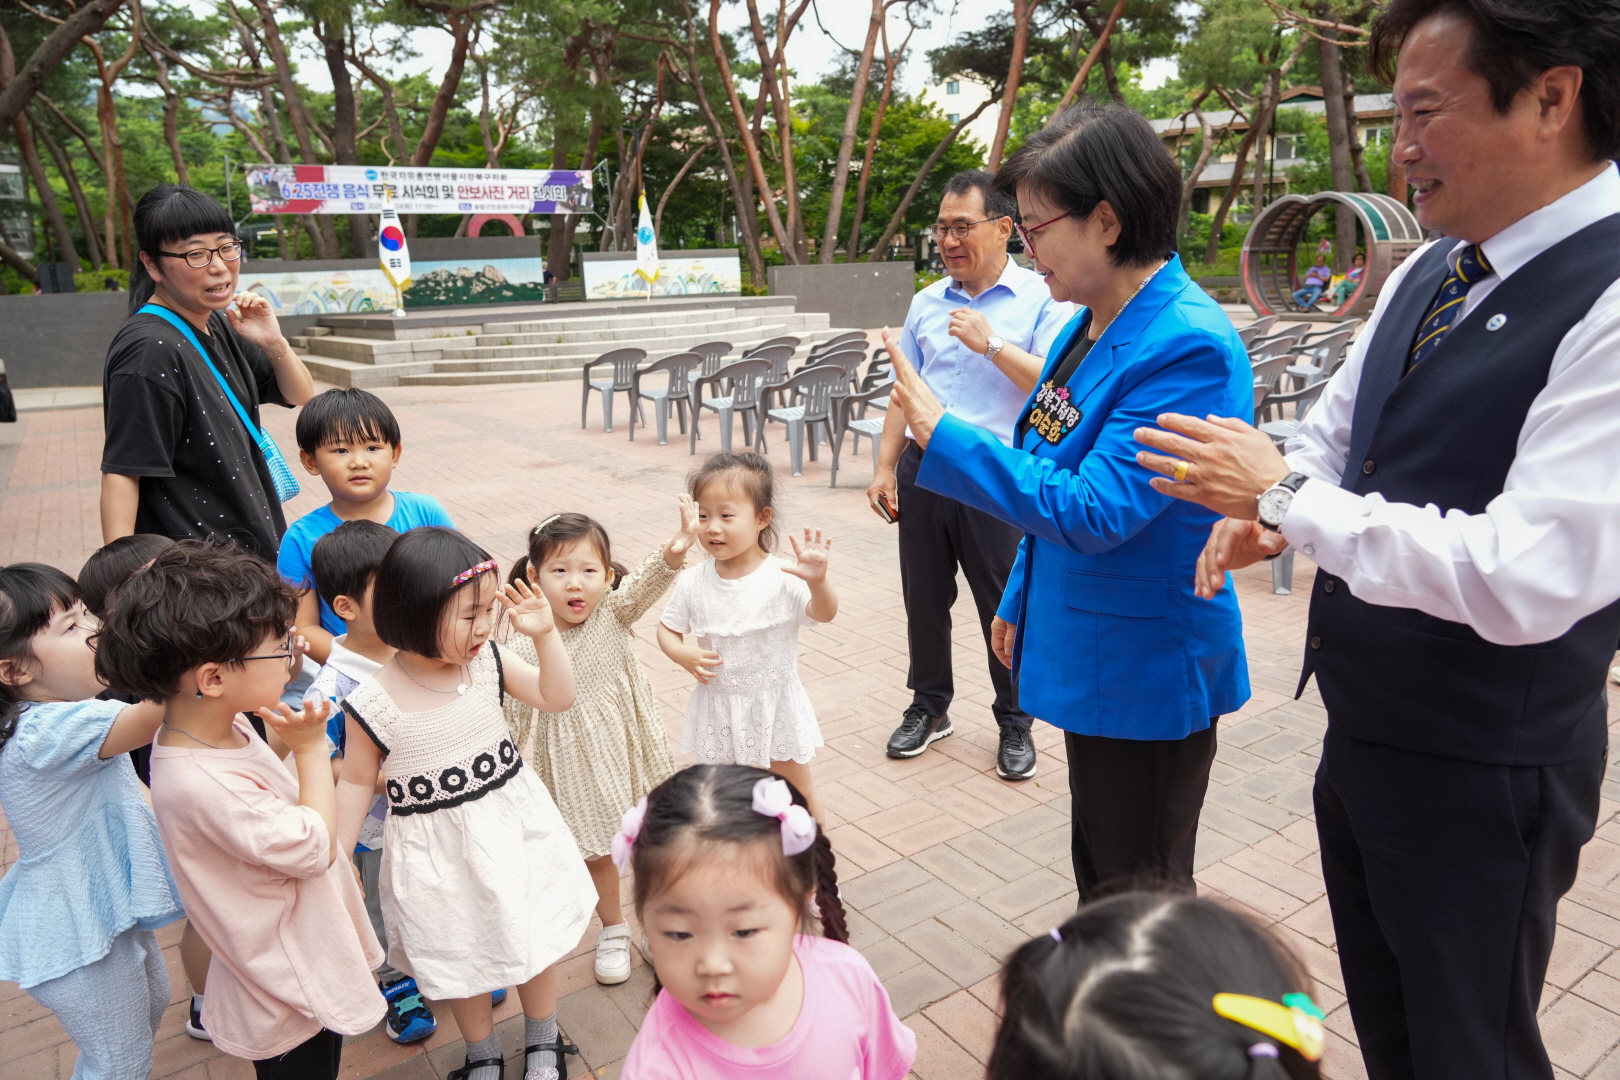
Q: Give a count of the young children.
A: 10